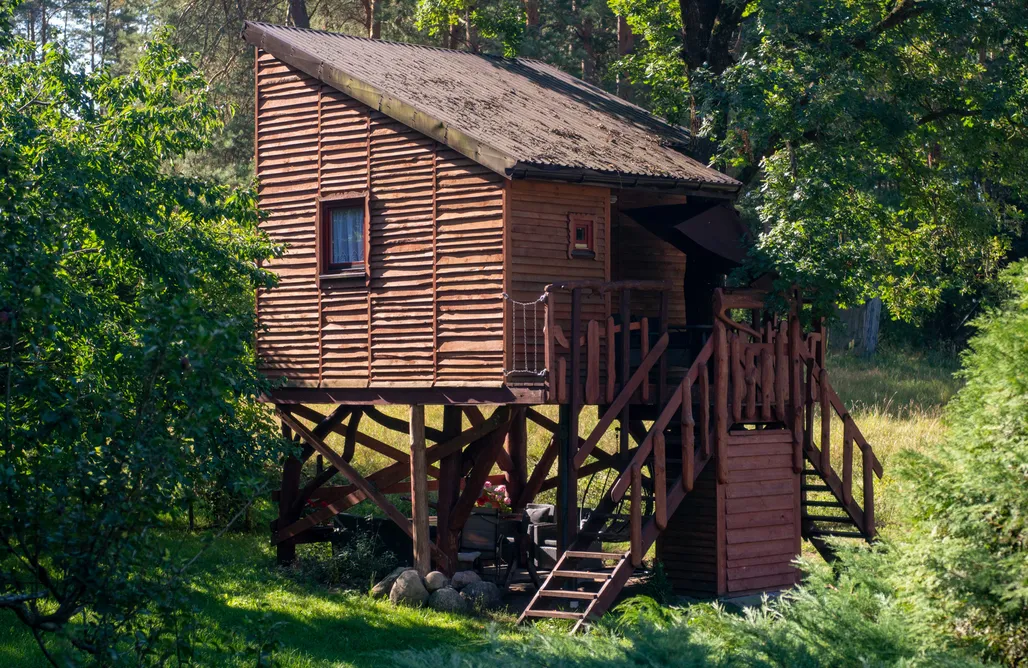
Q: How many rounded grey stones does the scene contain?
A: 6